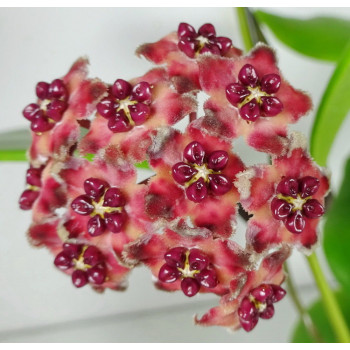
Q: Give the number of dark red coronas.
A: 11